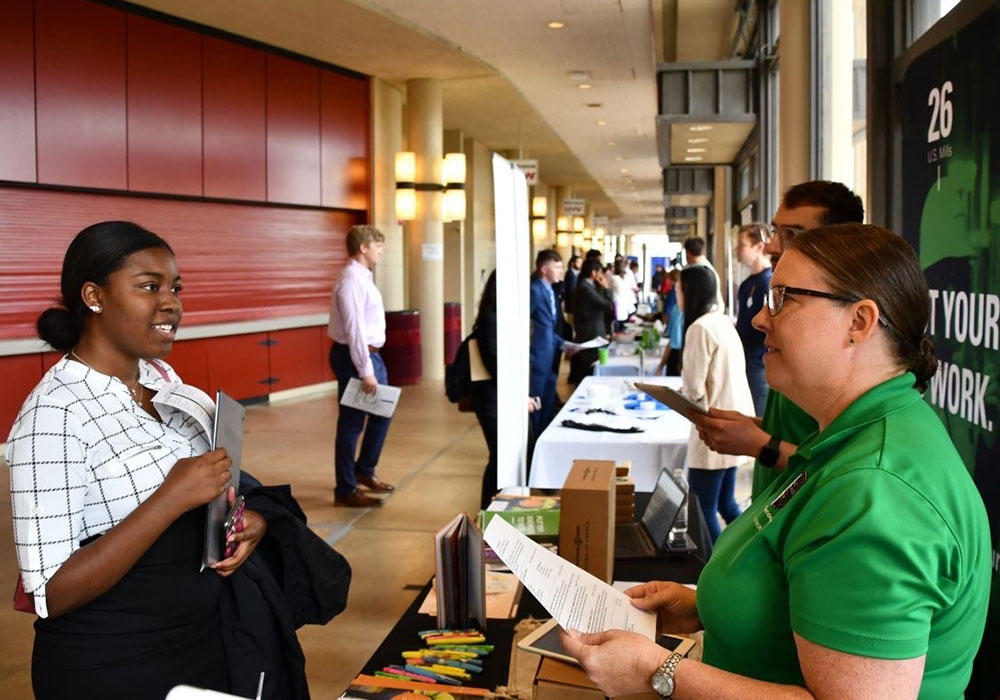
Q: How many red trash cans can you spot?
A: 2